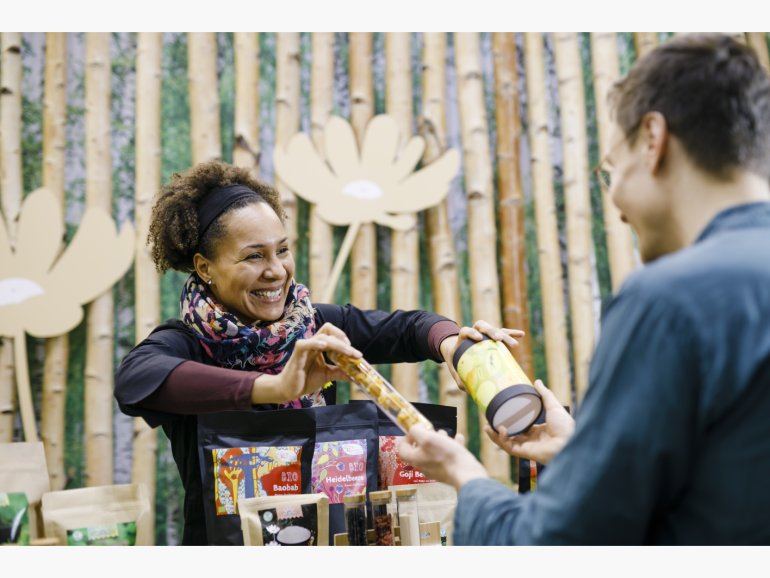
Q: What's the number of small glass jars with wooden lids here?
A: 3